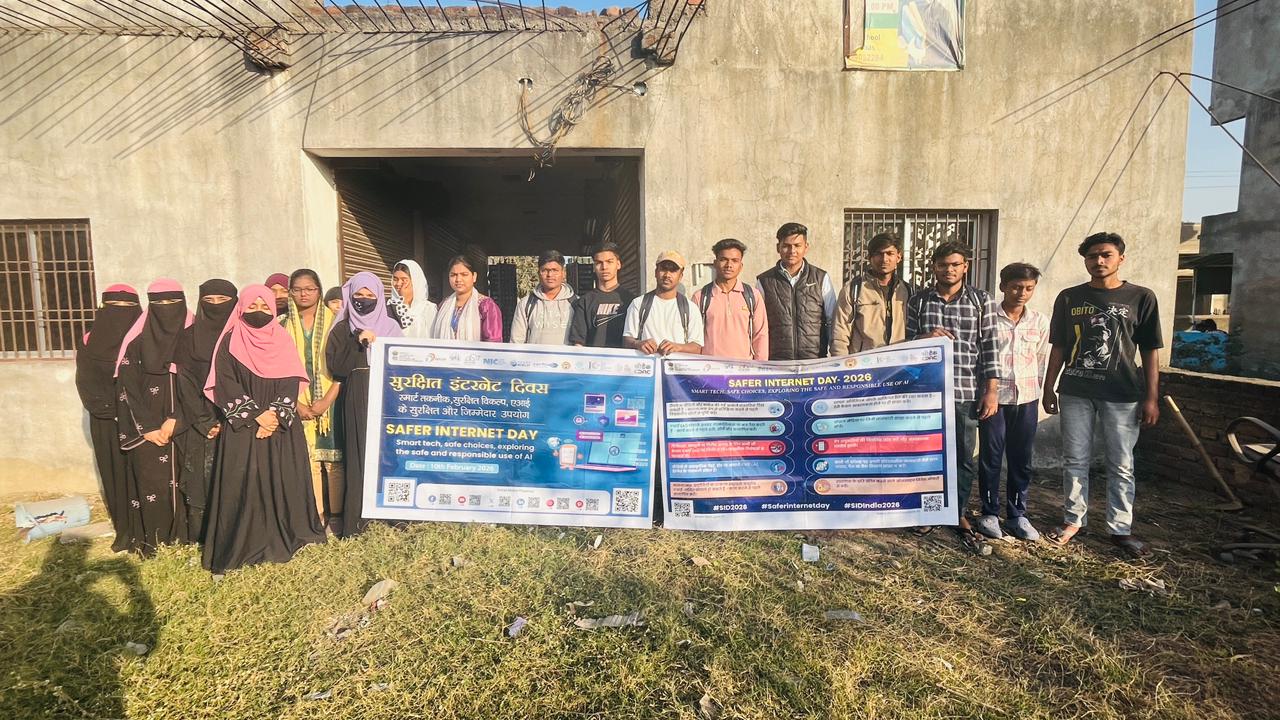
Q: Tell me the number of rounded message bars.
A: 10